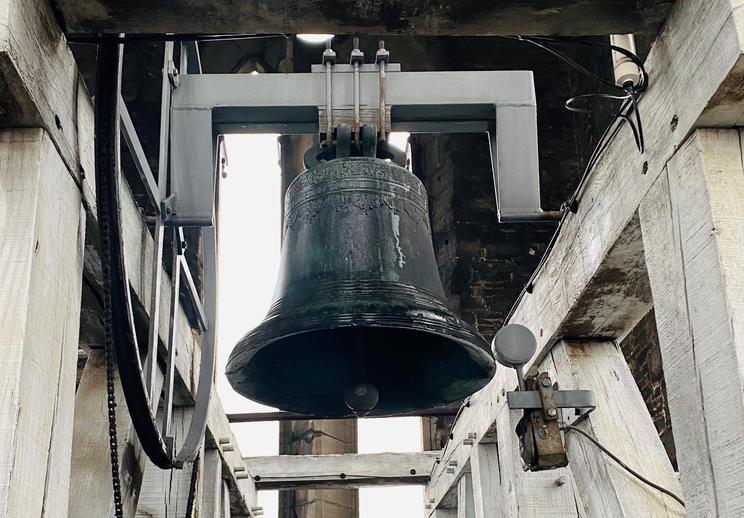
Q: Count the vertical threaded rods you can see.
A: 3